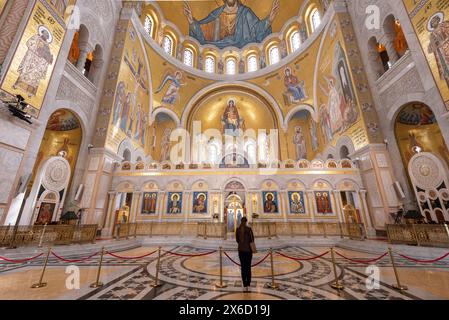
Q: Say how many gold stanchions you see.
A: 7